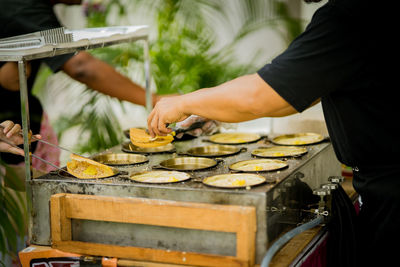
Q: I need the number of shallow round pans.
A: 12